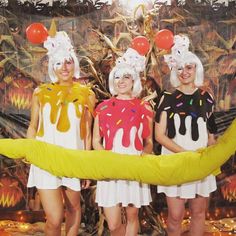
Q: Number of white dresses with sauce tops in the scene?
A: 3